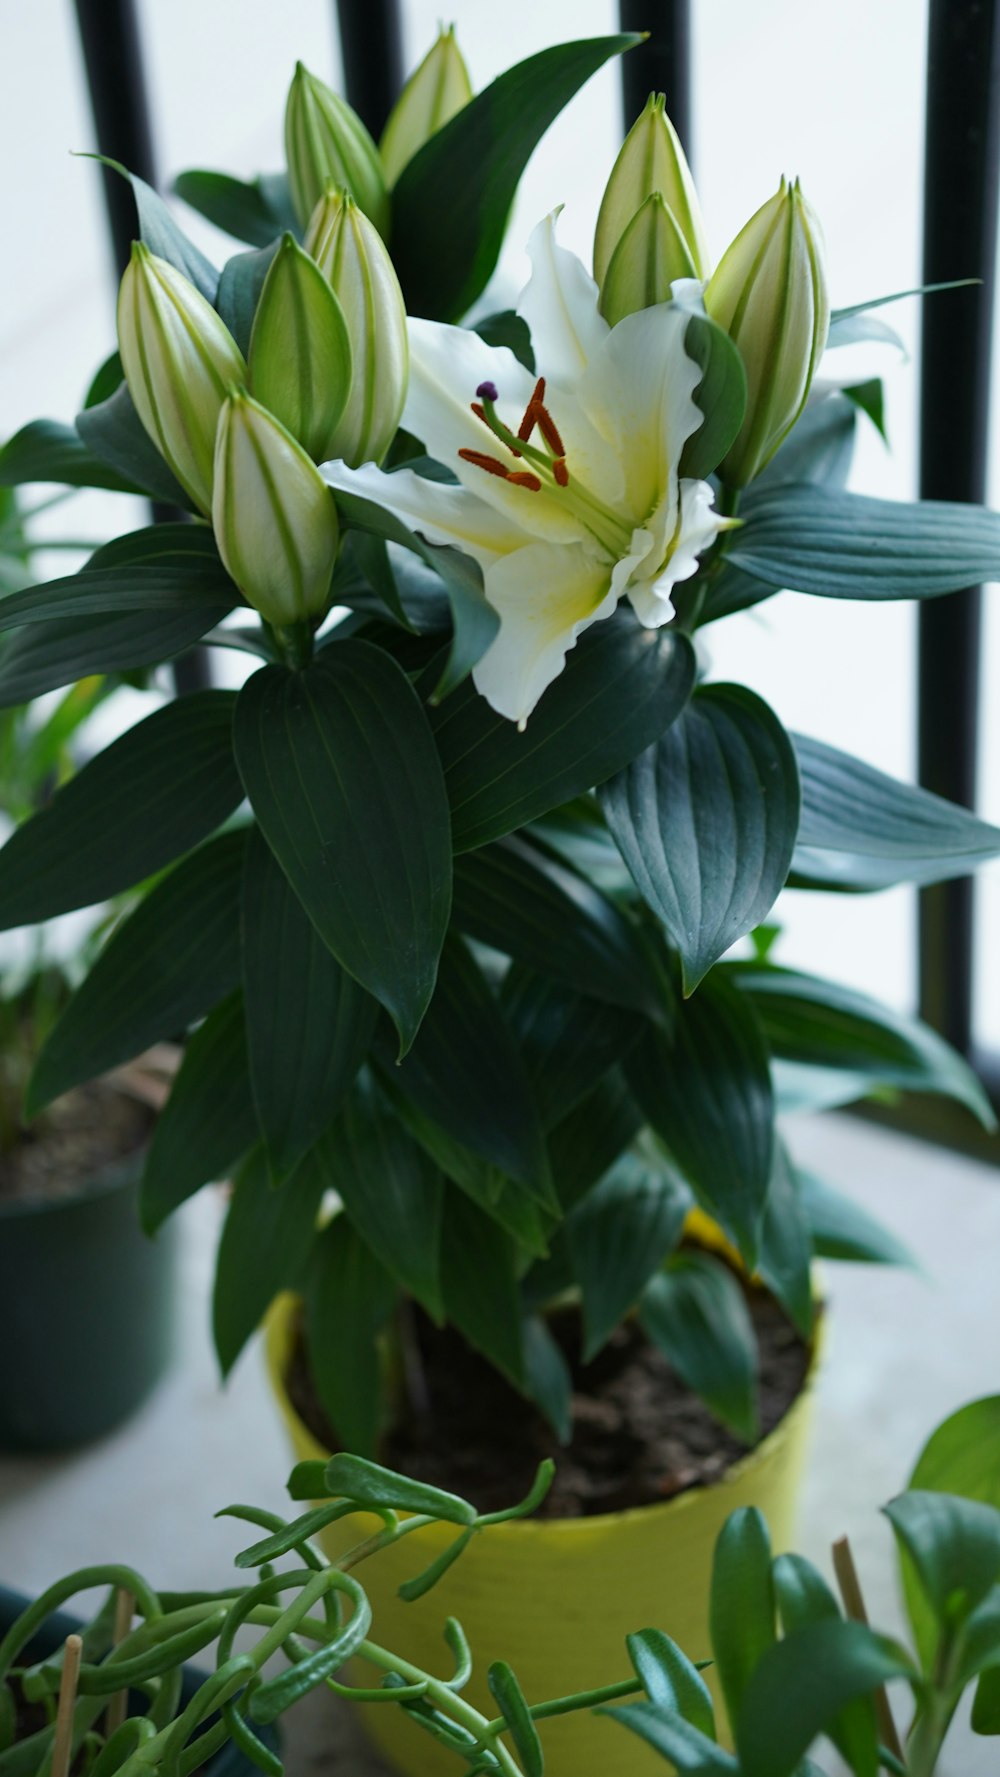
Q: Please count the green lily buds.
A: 10